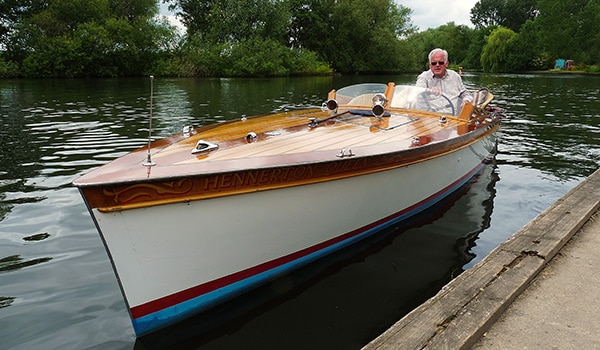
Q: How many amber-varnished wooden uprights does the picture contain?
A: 3